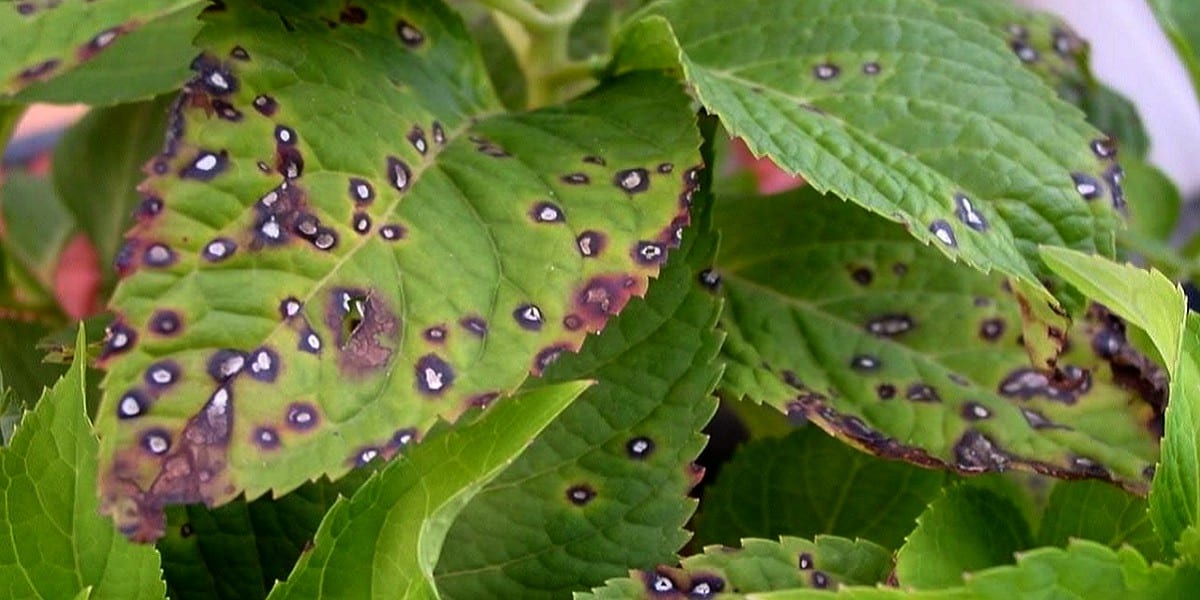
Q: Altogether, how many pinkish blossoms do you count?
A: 2